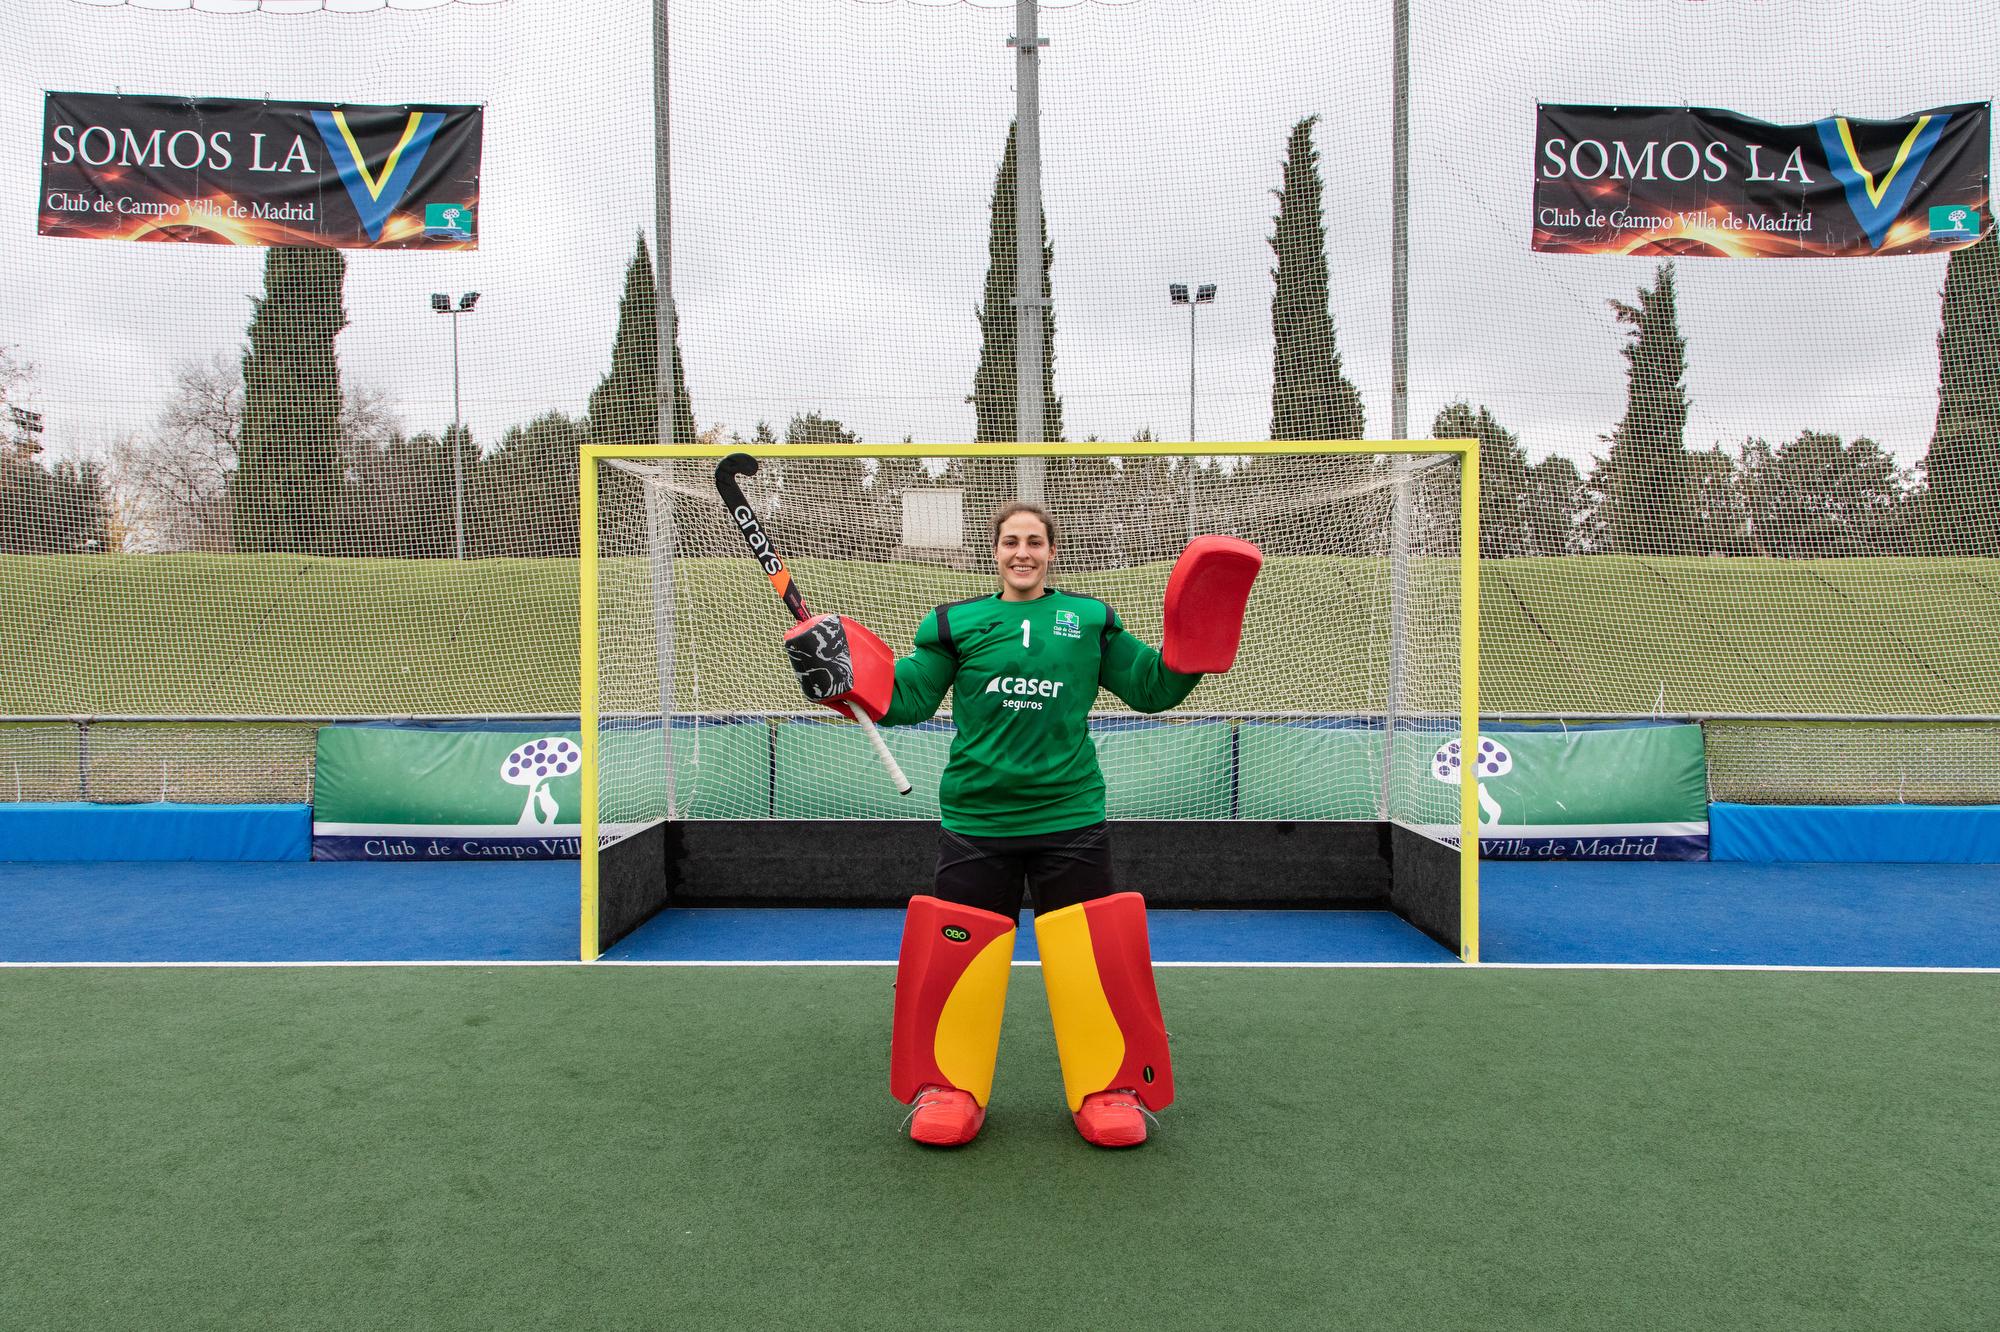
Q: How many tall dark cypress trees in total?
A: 6